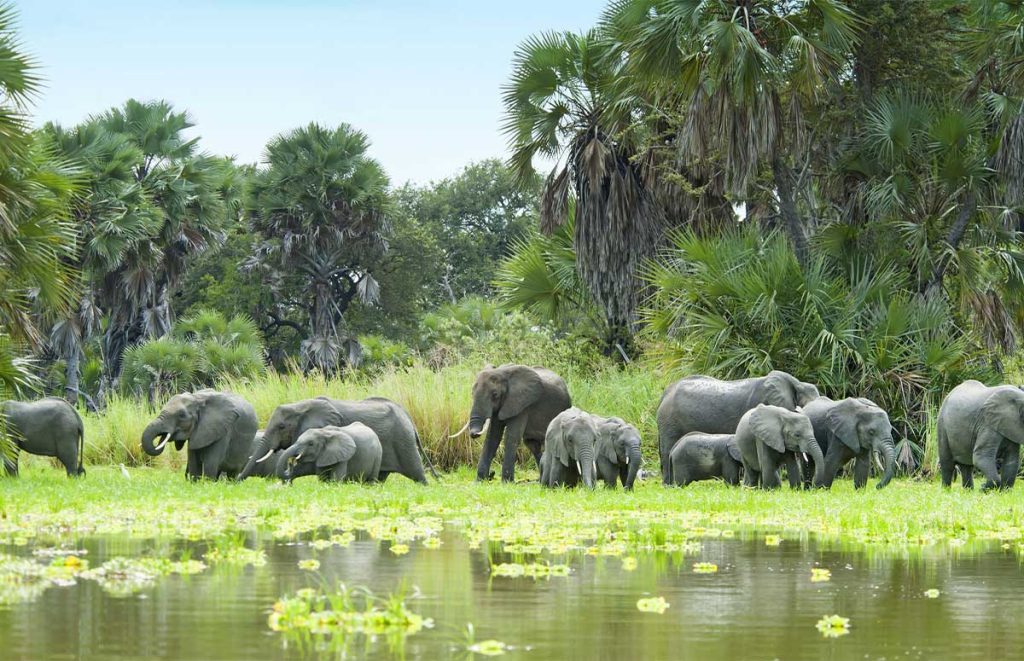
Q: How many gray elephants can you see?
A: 13